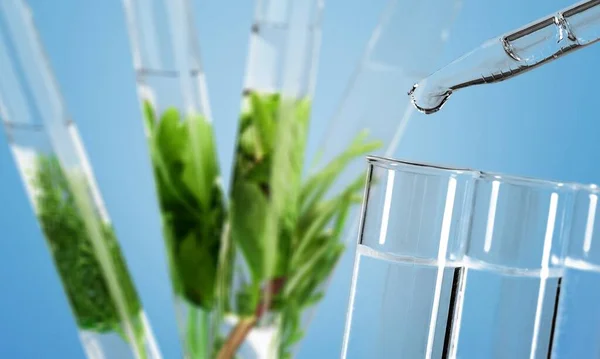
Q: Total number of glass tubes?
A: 7